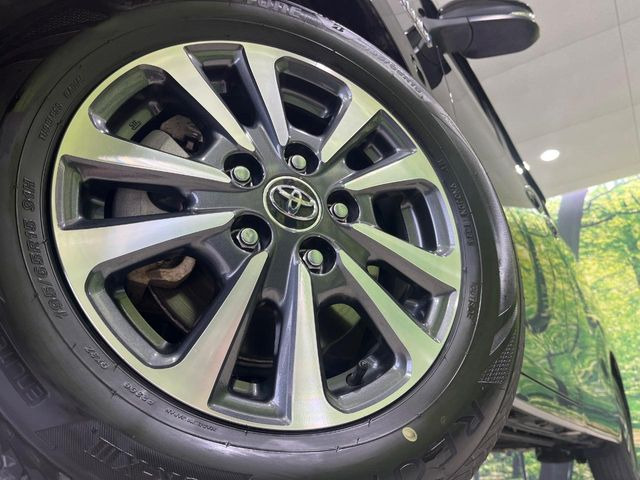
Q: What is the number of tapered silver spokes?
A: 10